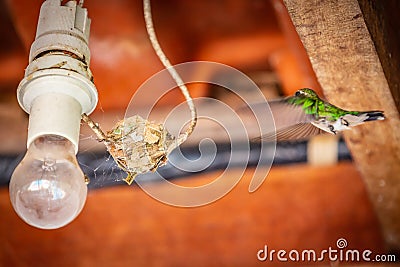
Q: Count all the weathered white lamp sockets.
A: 1